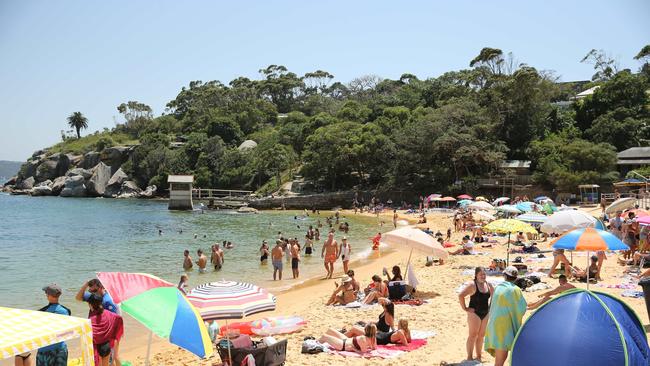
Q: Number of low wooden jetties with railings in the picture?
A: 1